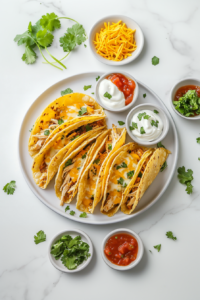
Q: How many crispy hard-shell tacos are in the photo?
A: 6